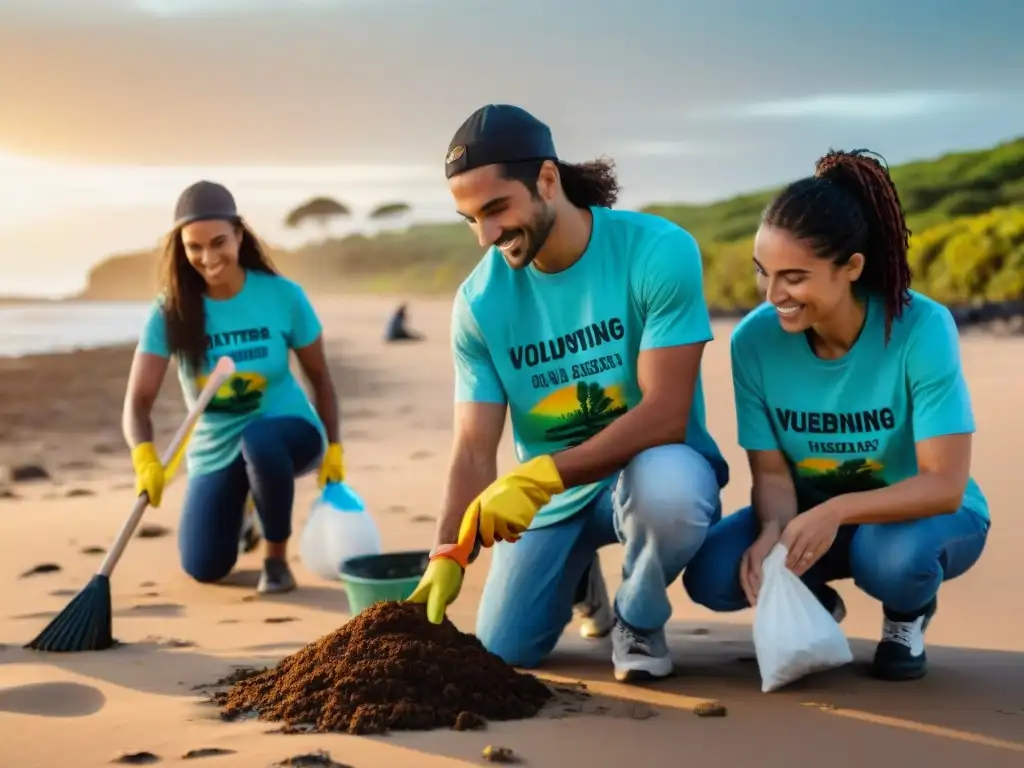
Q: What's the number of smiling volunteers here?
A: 3